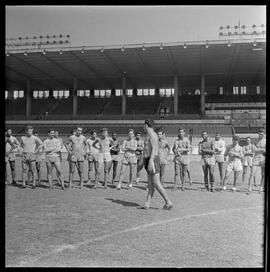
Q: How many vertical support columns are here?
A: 5